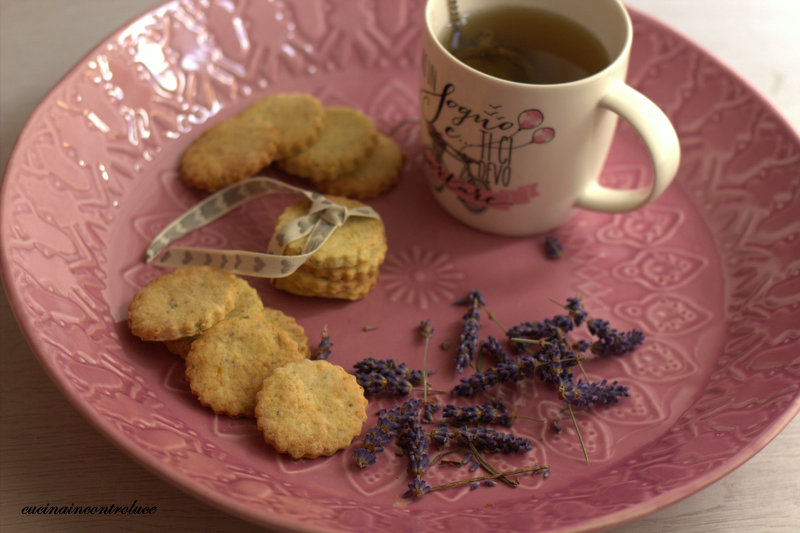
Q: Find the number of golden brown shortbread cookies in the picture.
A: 12